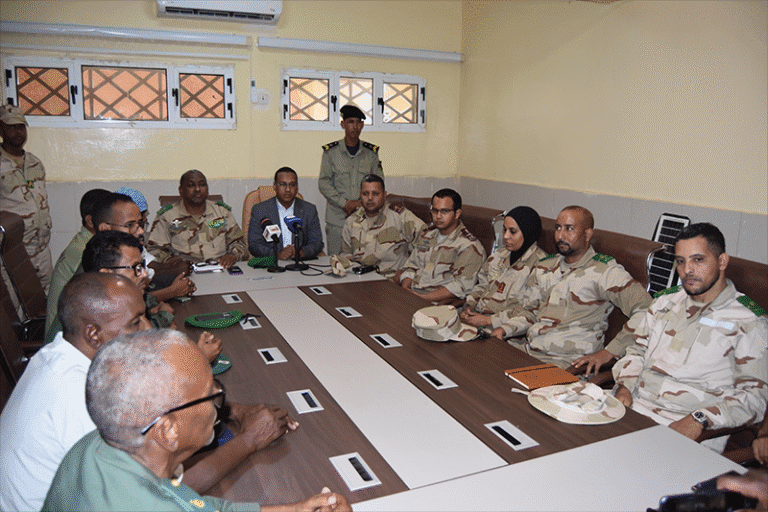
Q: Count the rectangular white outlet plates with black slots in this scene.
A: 10